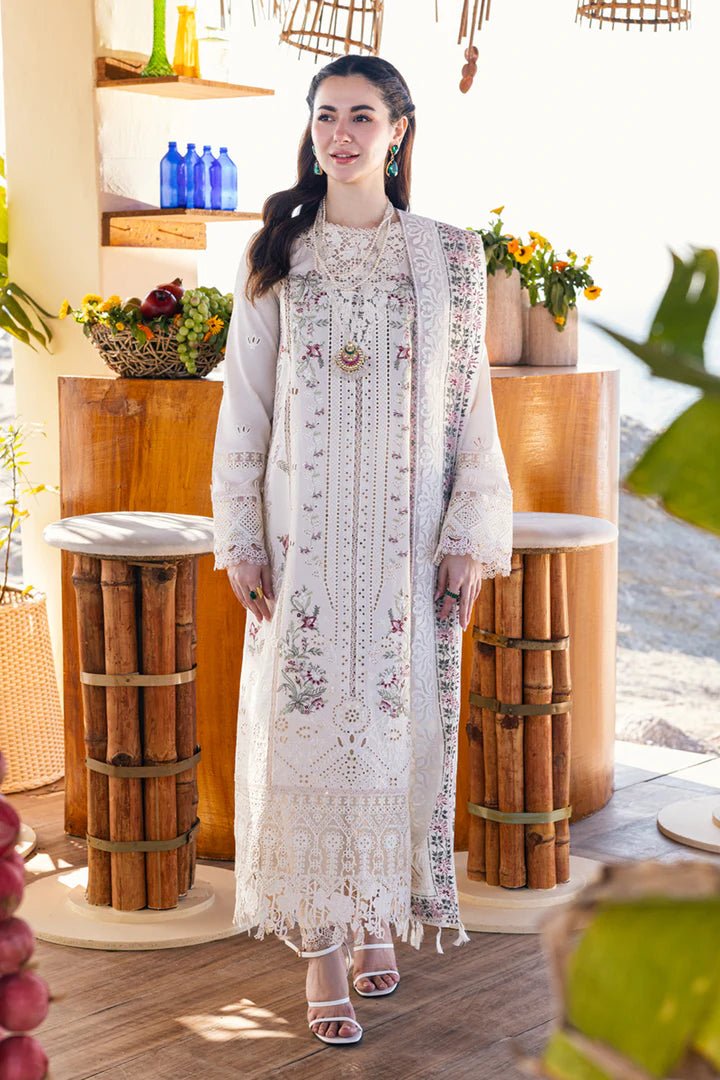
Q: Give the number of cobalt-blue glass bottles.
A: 4